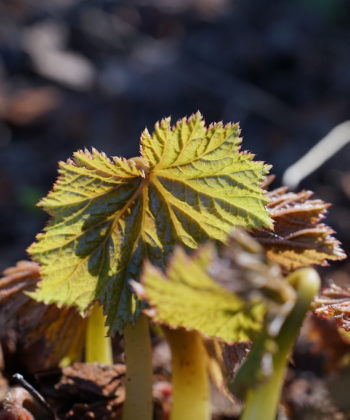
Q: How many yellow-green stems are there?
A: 4